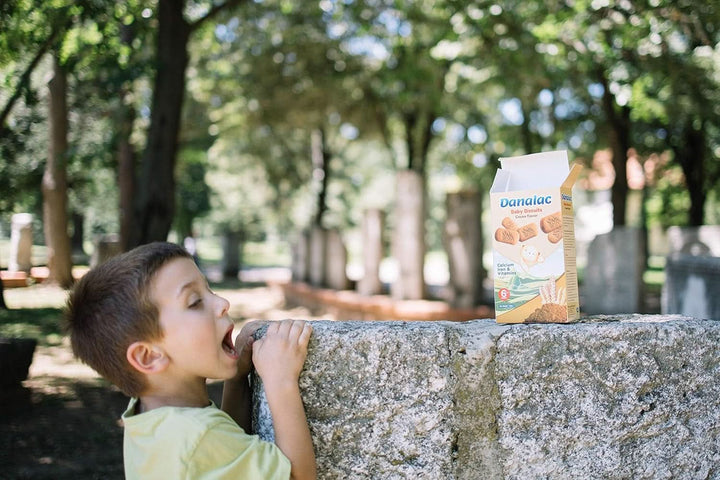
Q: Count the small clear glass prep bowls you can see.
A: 0